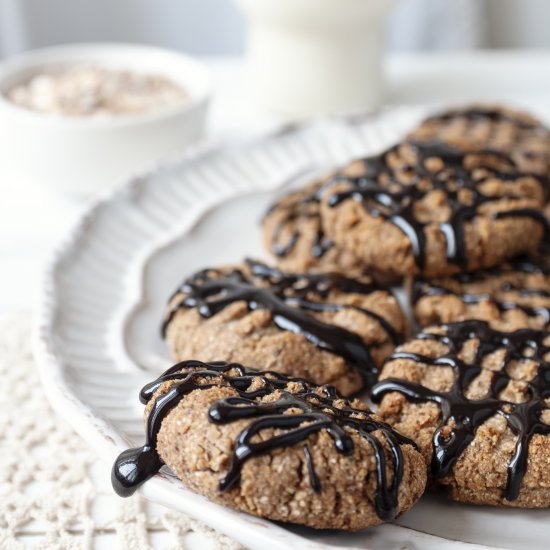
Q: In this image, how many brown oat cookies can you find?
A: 7